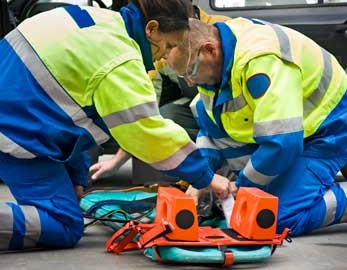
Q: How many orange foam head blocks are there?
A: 2